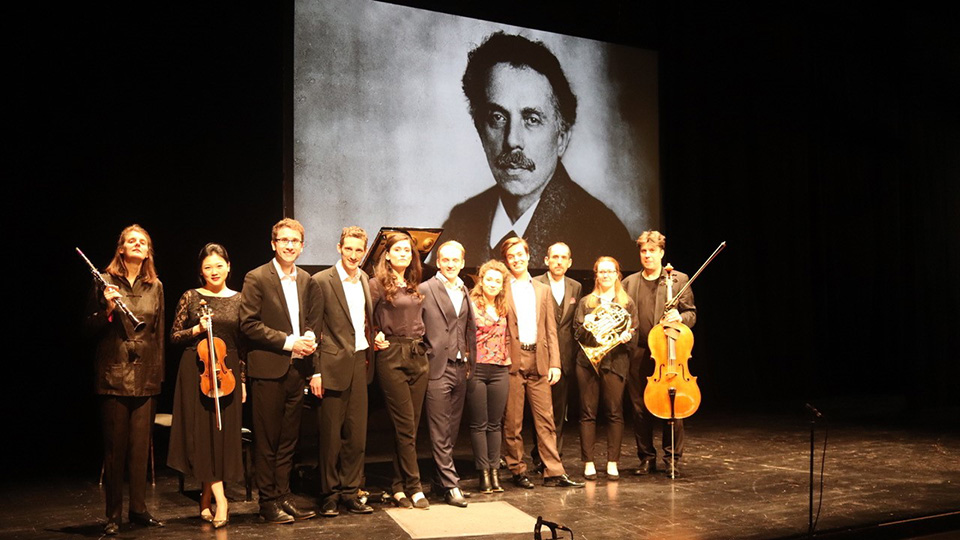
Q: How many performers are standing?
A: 11